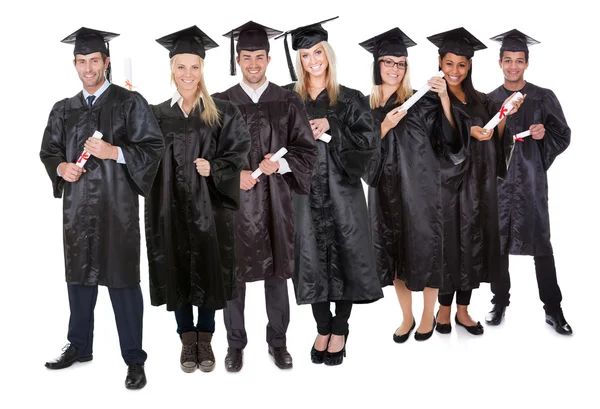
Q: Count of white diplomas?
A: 7